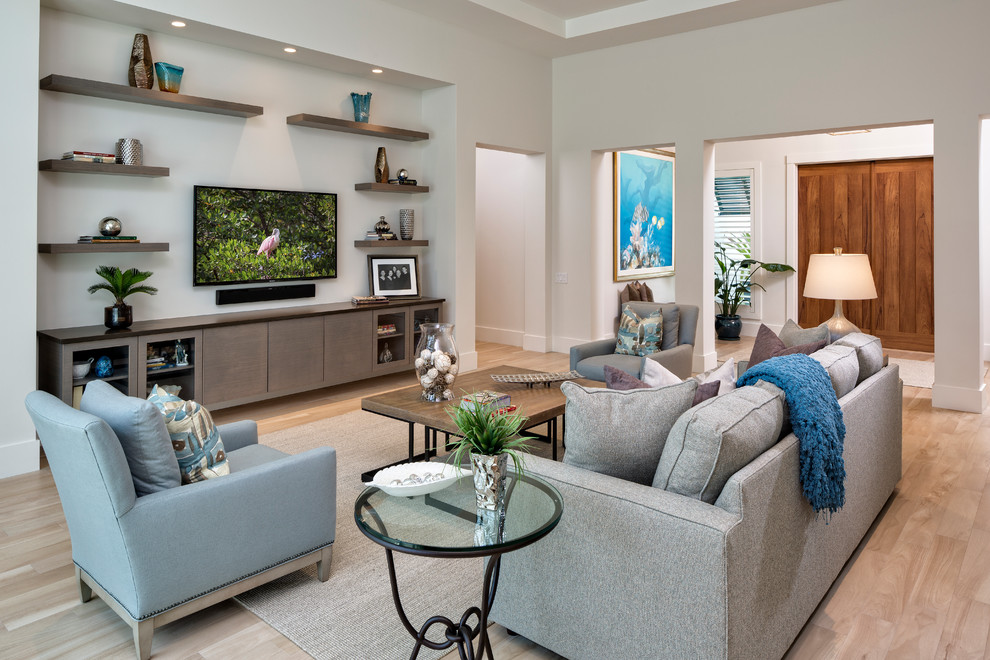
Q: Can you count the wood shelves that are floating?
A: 6